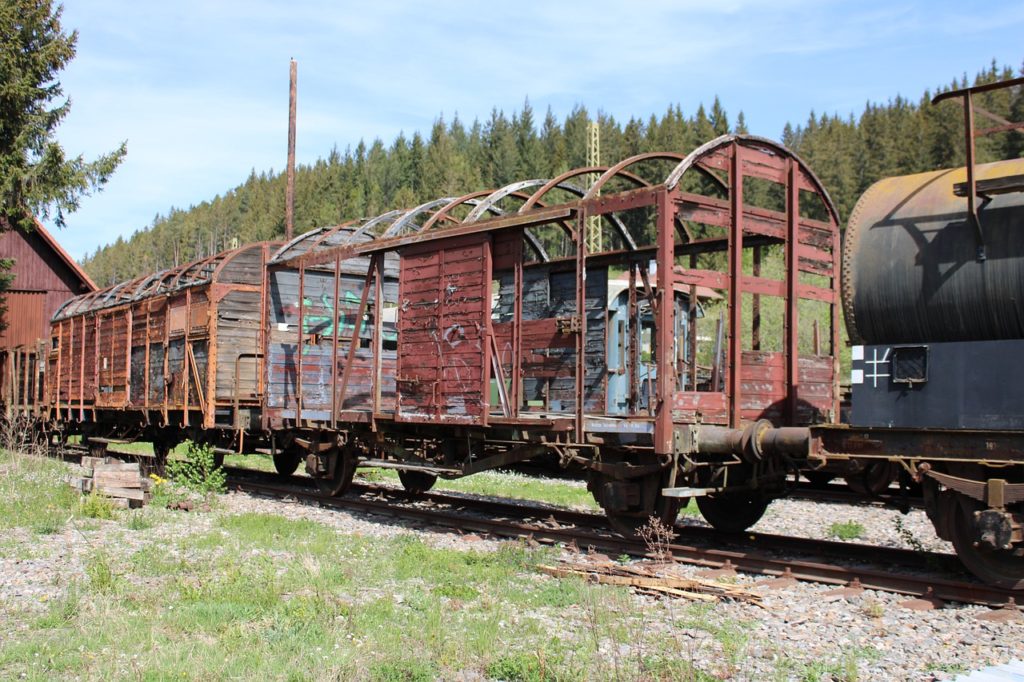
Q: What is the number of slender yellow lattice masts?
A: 1